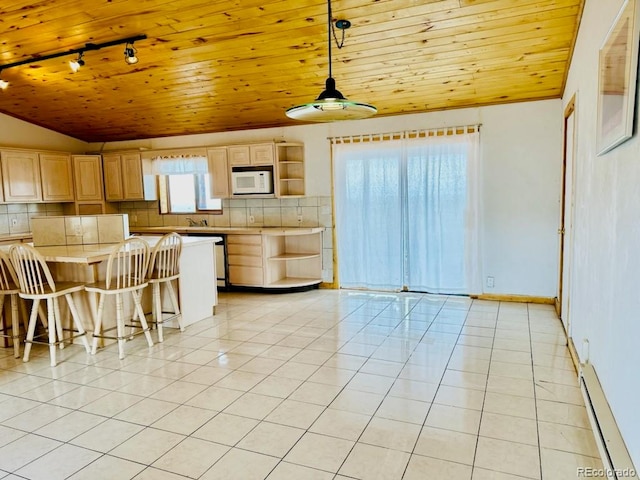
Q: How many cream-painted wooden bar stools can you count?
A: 4